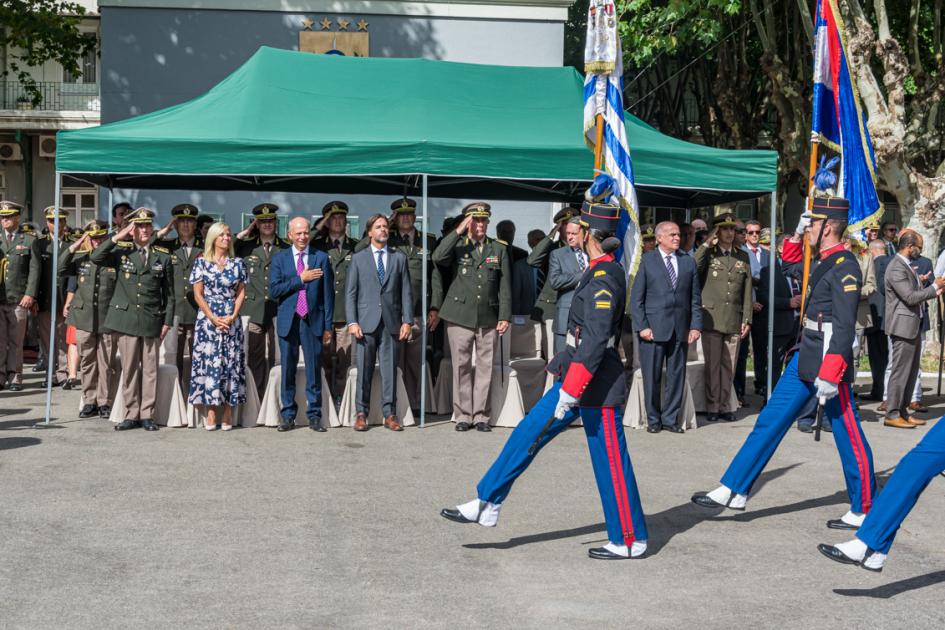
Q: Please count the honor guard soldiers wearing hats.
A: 2